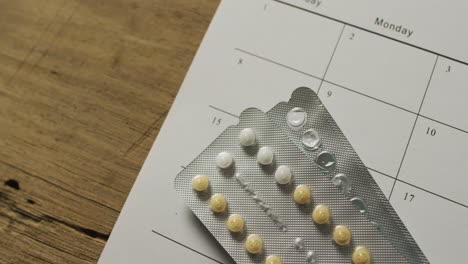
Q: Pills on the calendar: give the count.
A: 13